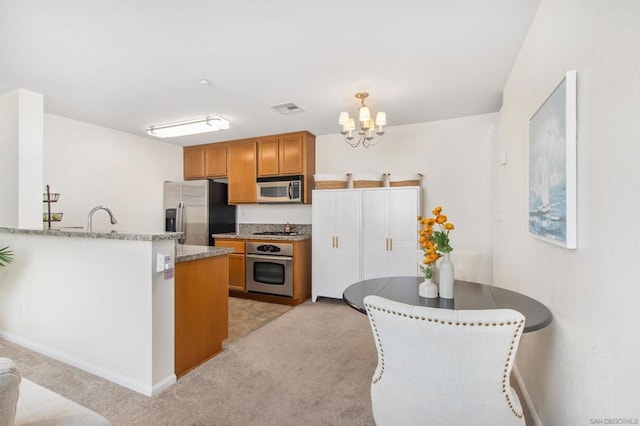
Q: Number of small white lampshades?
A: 5